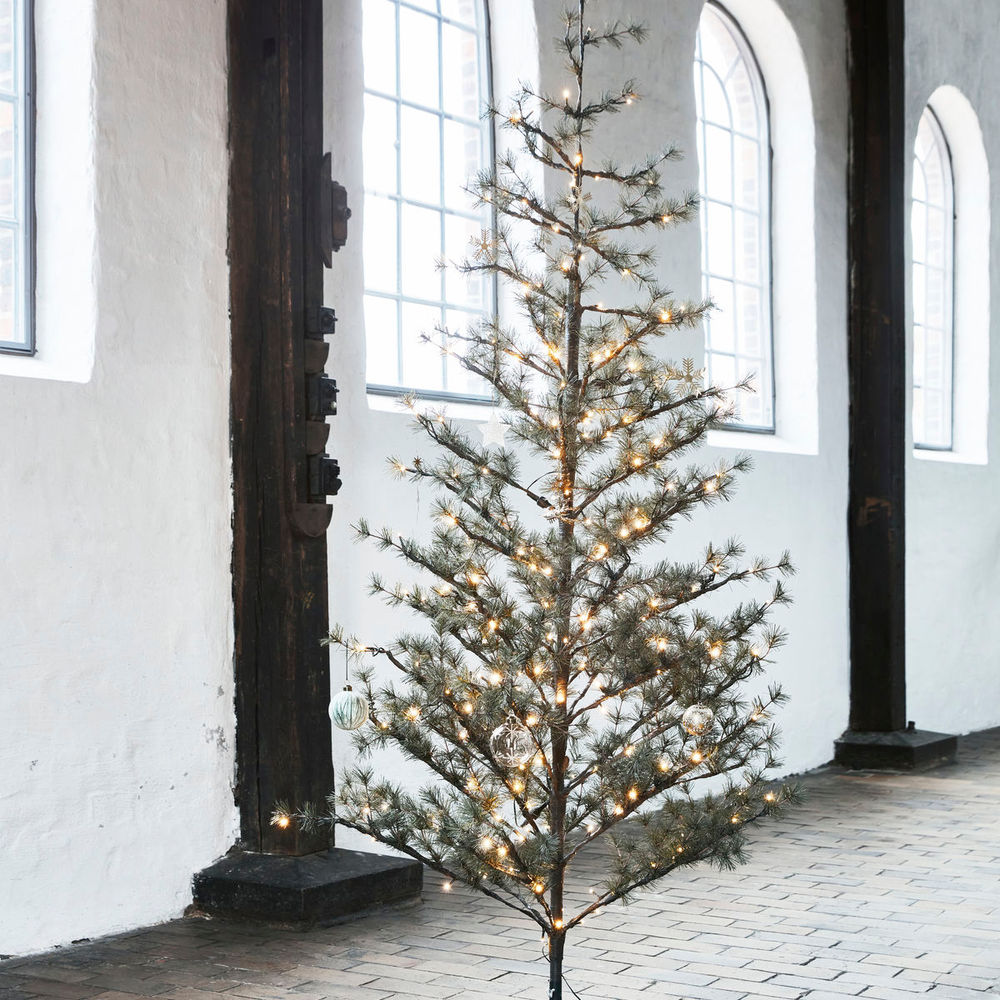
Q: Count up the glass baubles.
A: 3